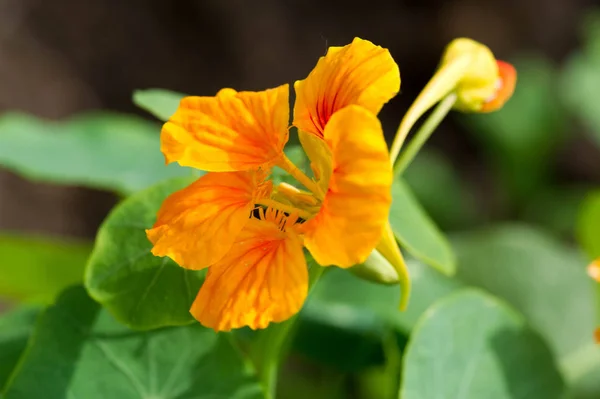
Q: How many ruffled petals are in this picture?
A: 5